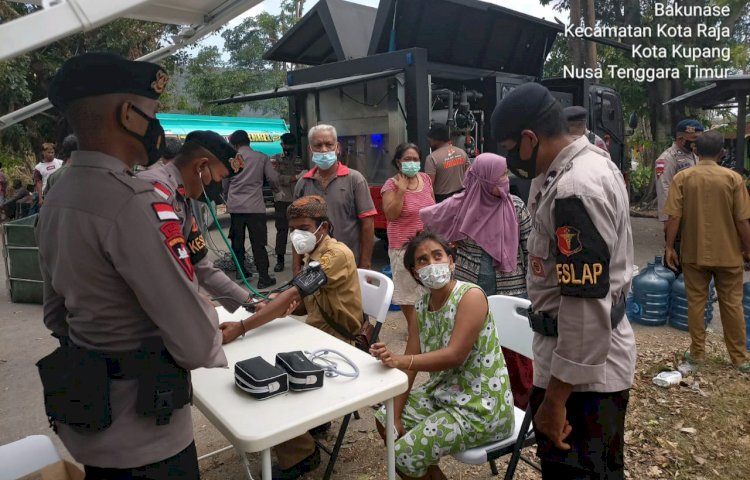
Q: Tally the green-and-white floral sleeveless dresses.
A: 1